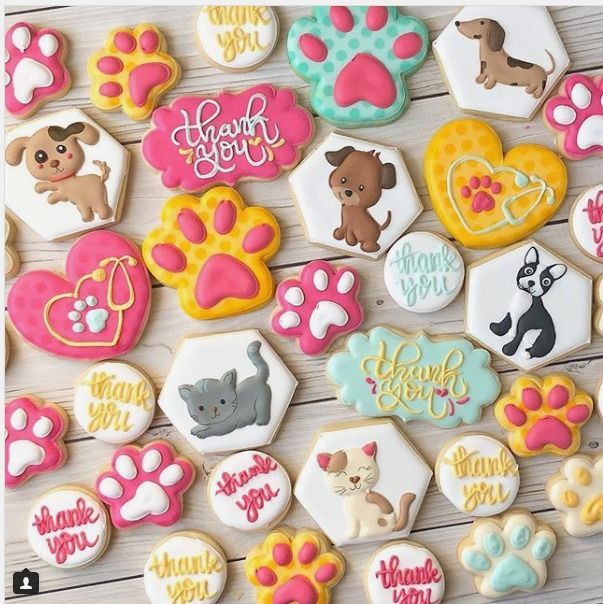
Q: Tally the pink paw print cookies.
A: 5